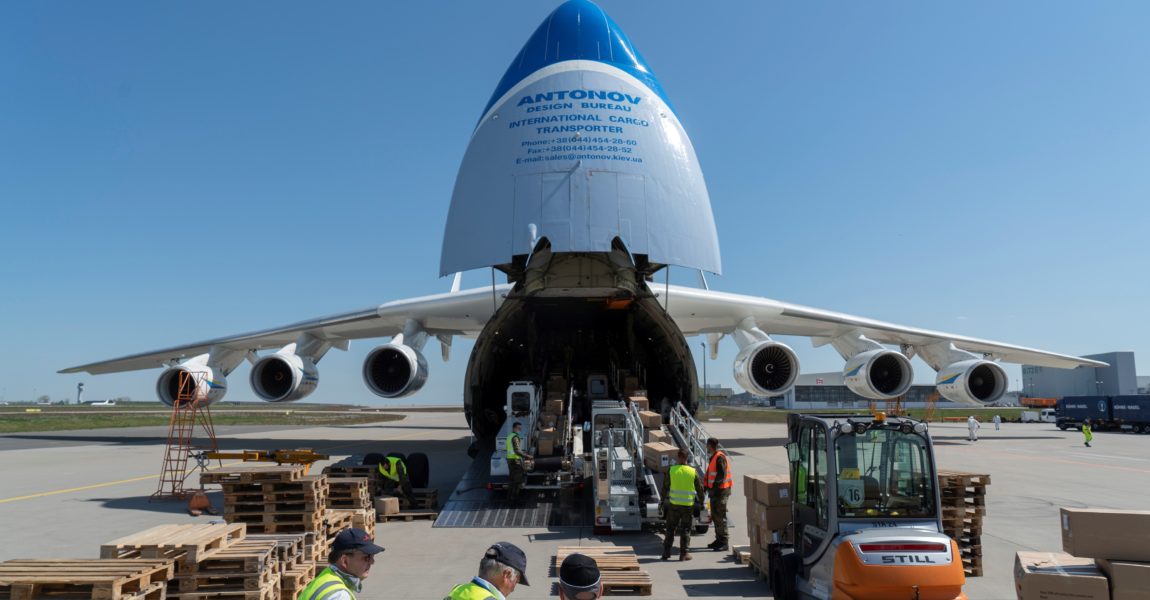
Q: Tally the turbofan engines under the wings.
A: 6